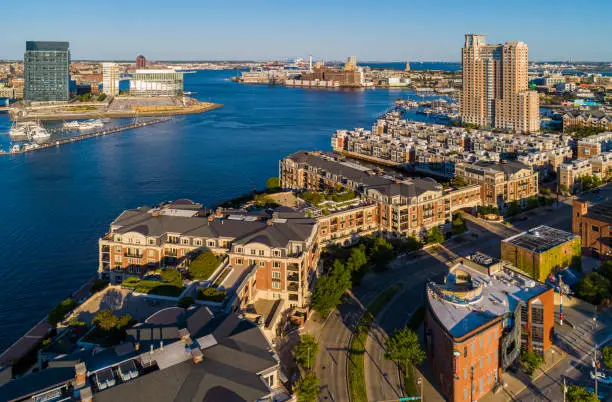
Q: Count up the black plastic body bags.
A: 0